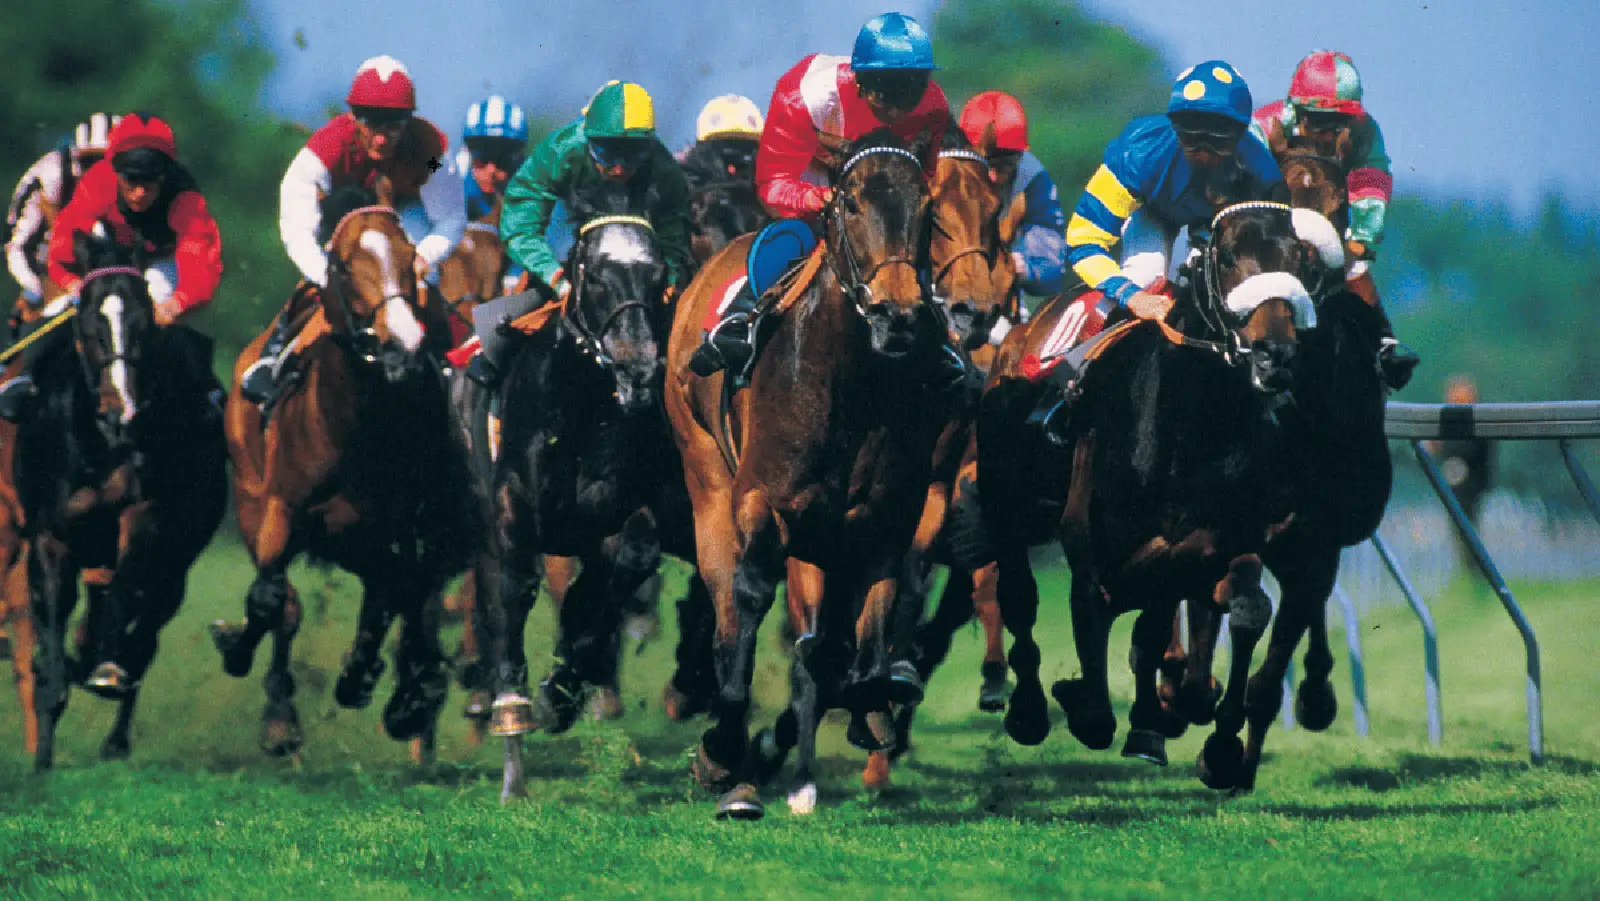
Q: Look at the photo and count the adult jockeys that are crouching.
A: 10